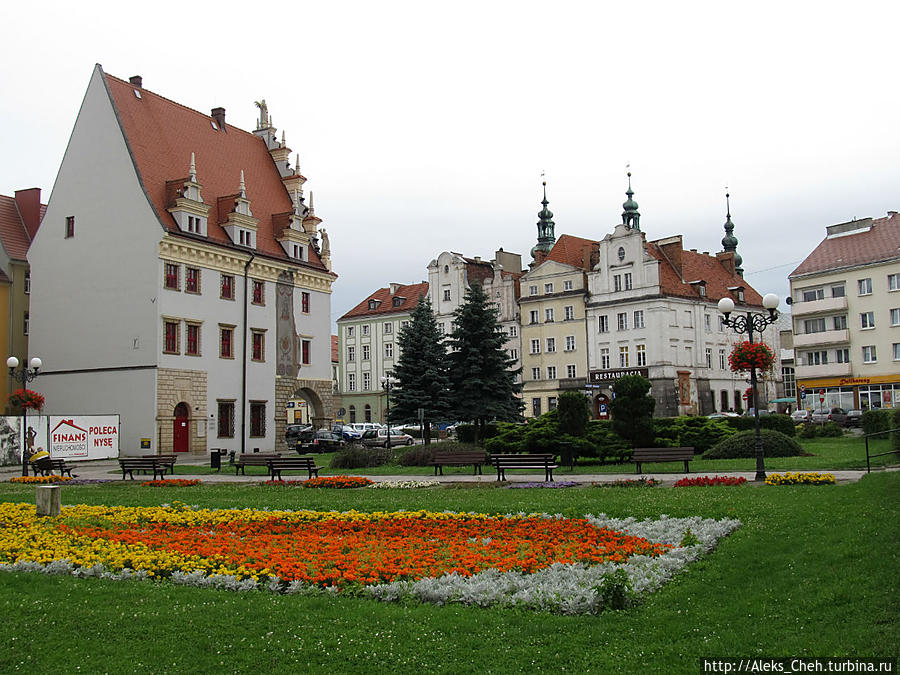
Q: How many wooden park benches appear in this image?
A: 8